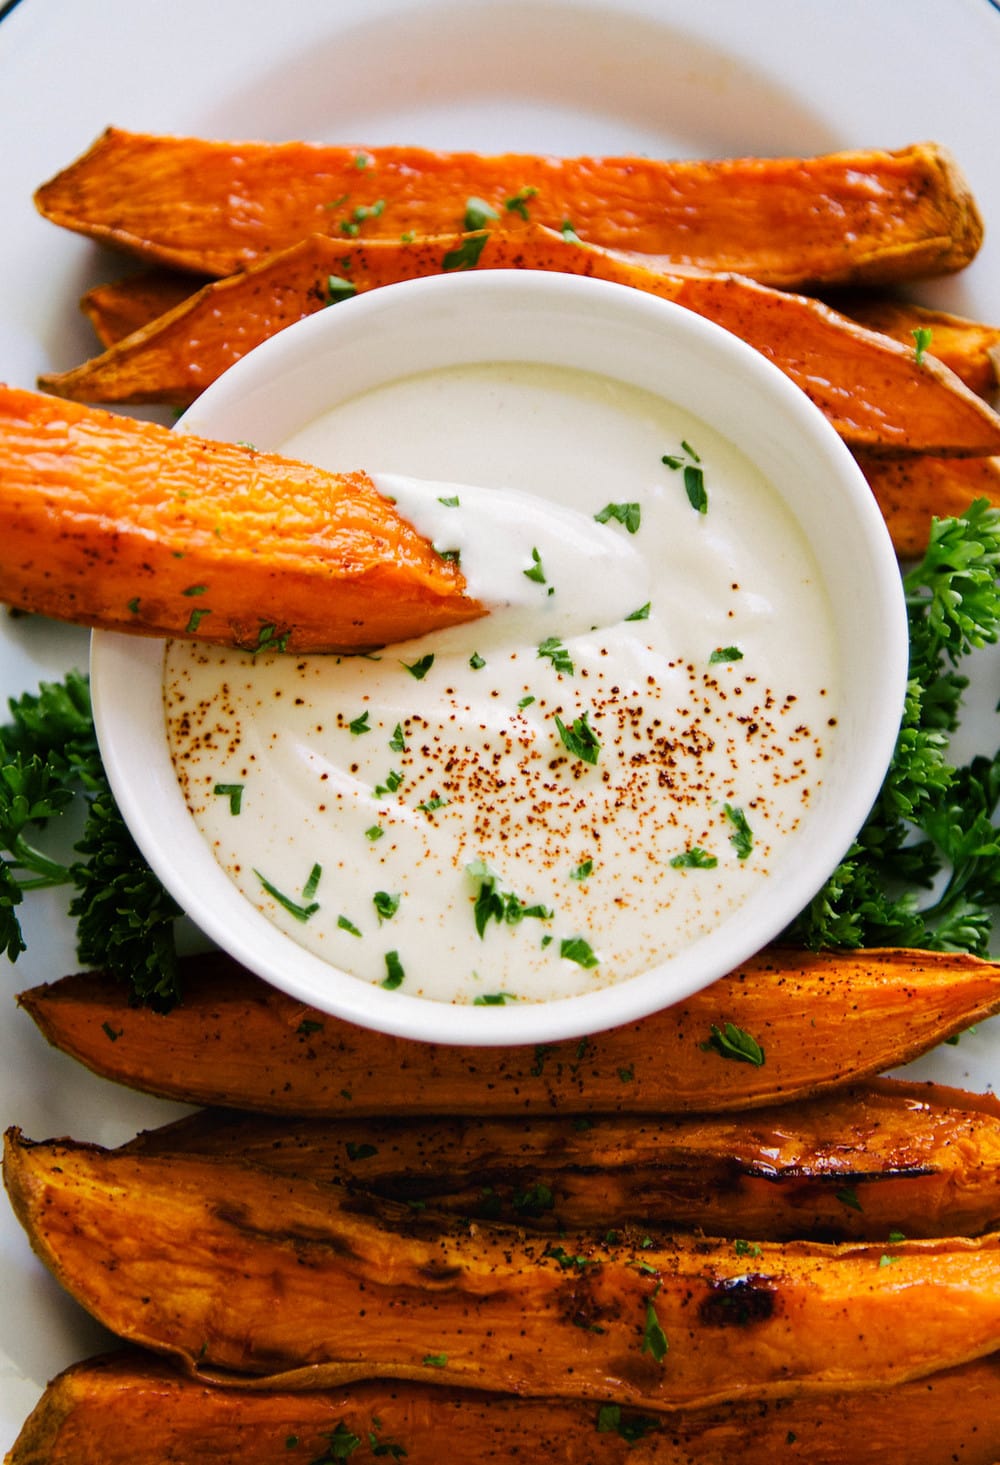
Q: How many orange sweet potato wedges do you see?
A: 9